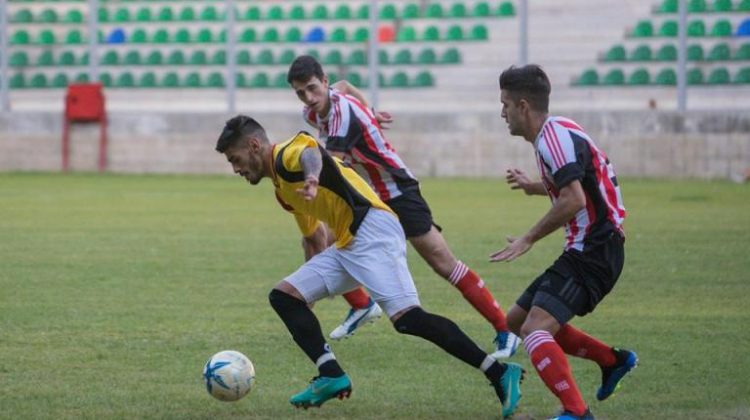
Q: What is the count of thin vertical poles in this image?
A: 6